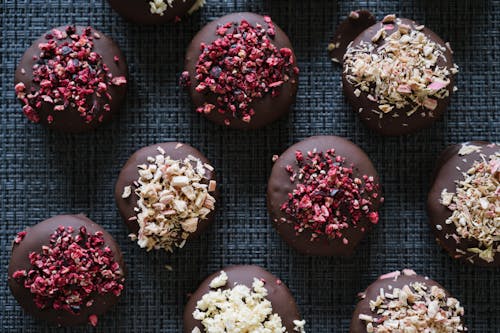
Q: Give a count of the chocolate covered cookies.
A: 10